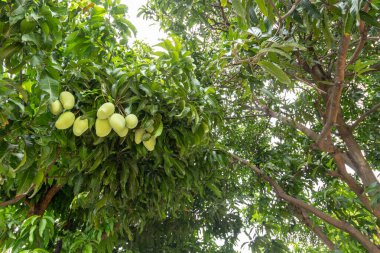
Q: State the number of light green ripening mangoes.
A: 11